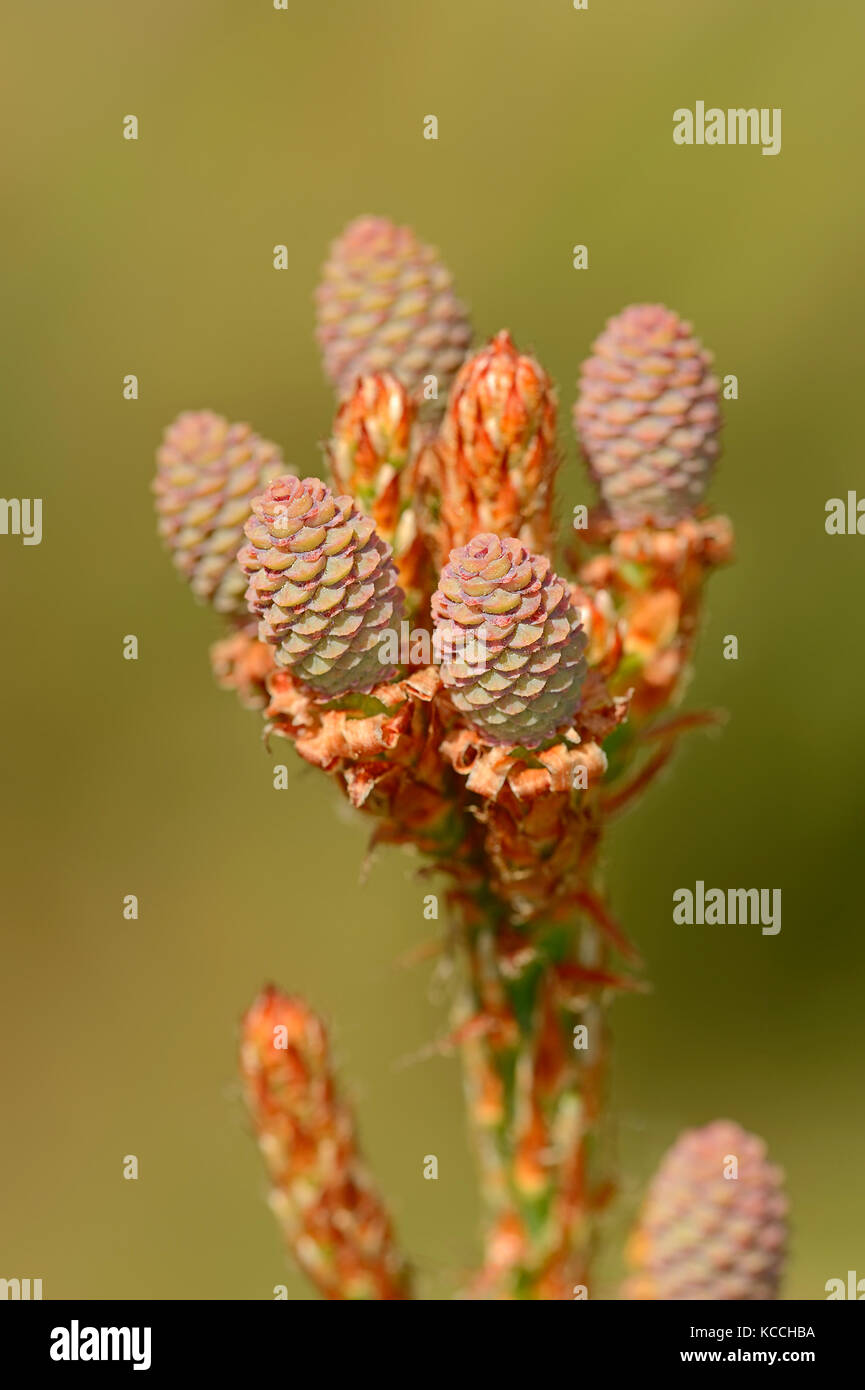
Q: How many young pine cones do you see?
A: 6